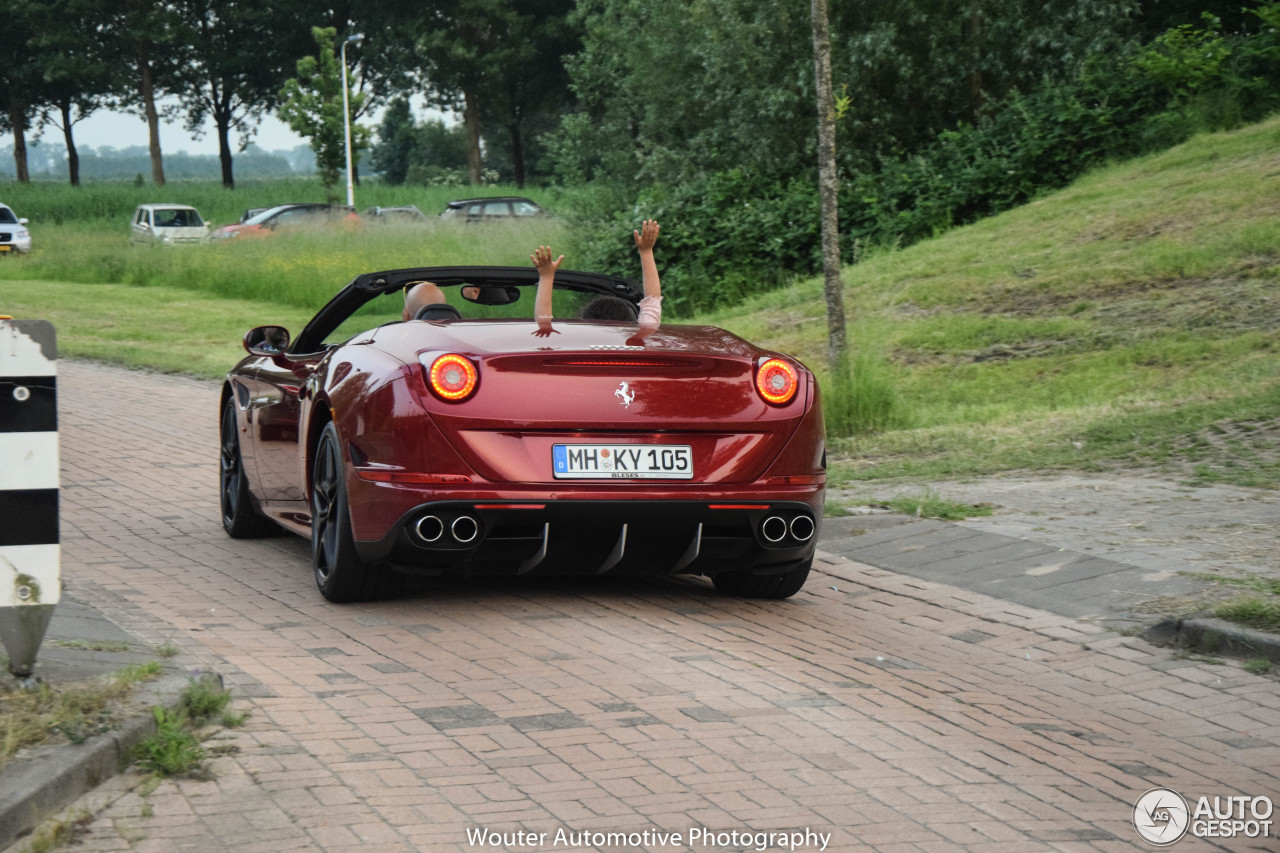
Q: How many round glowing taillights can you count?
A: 2